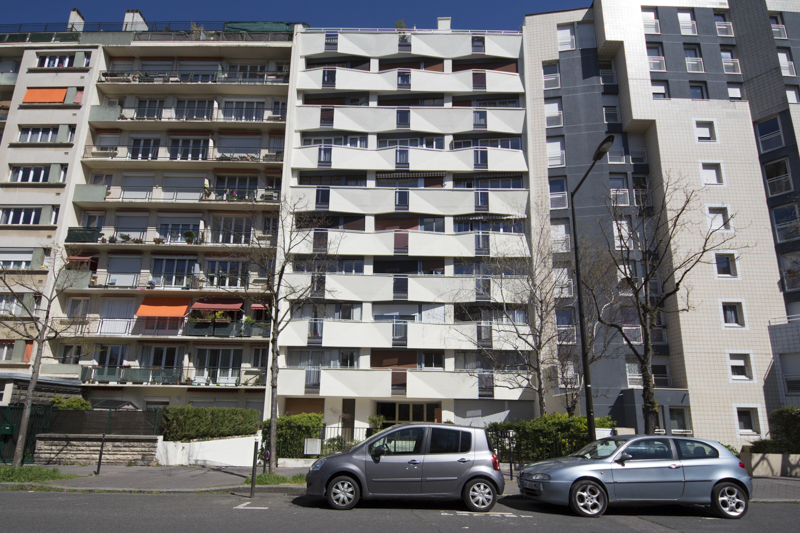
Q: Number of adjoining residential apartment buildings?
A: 3